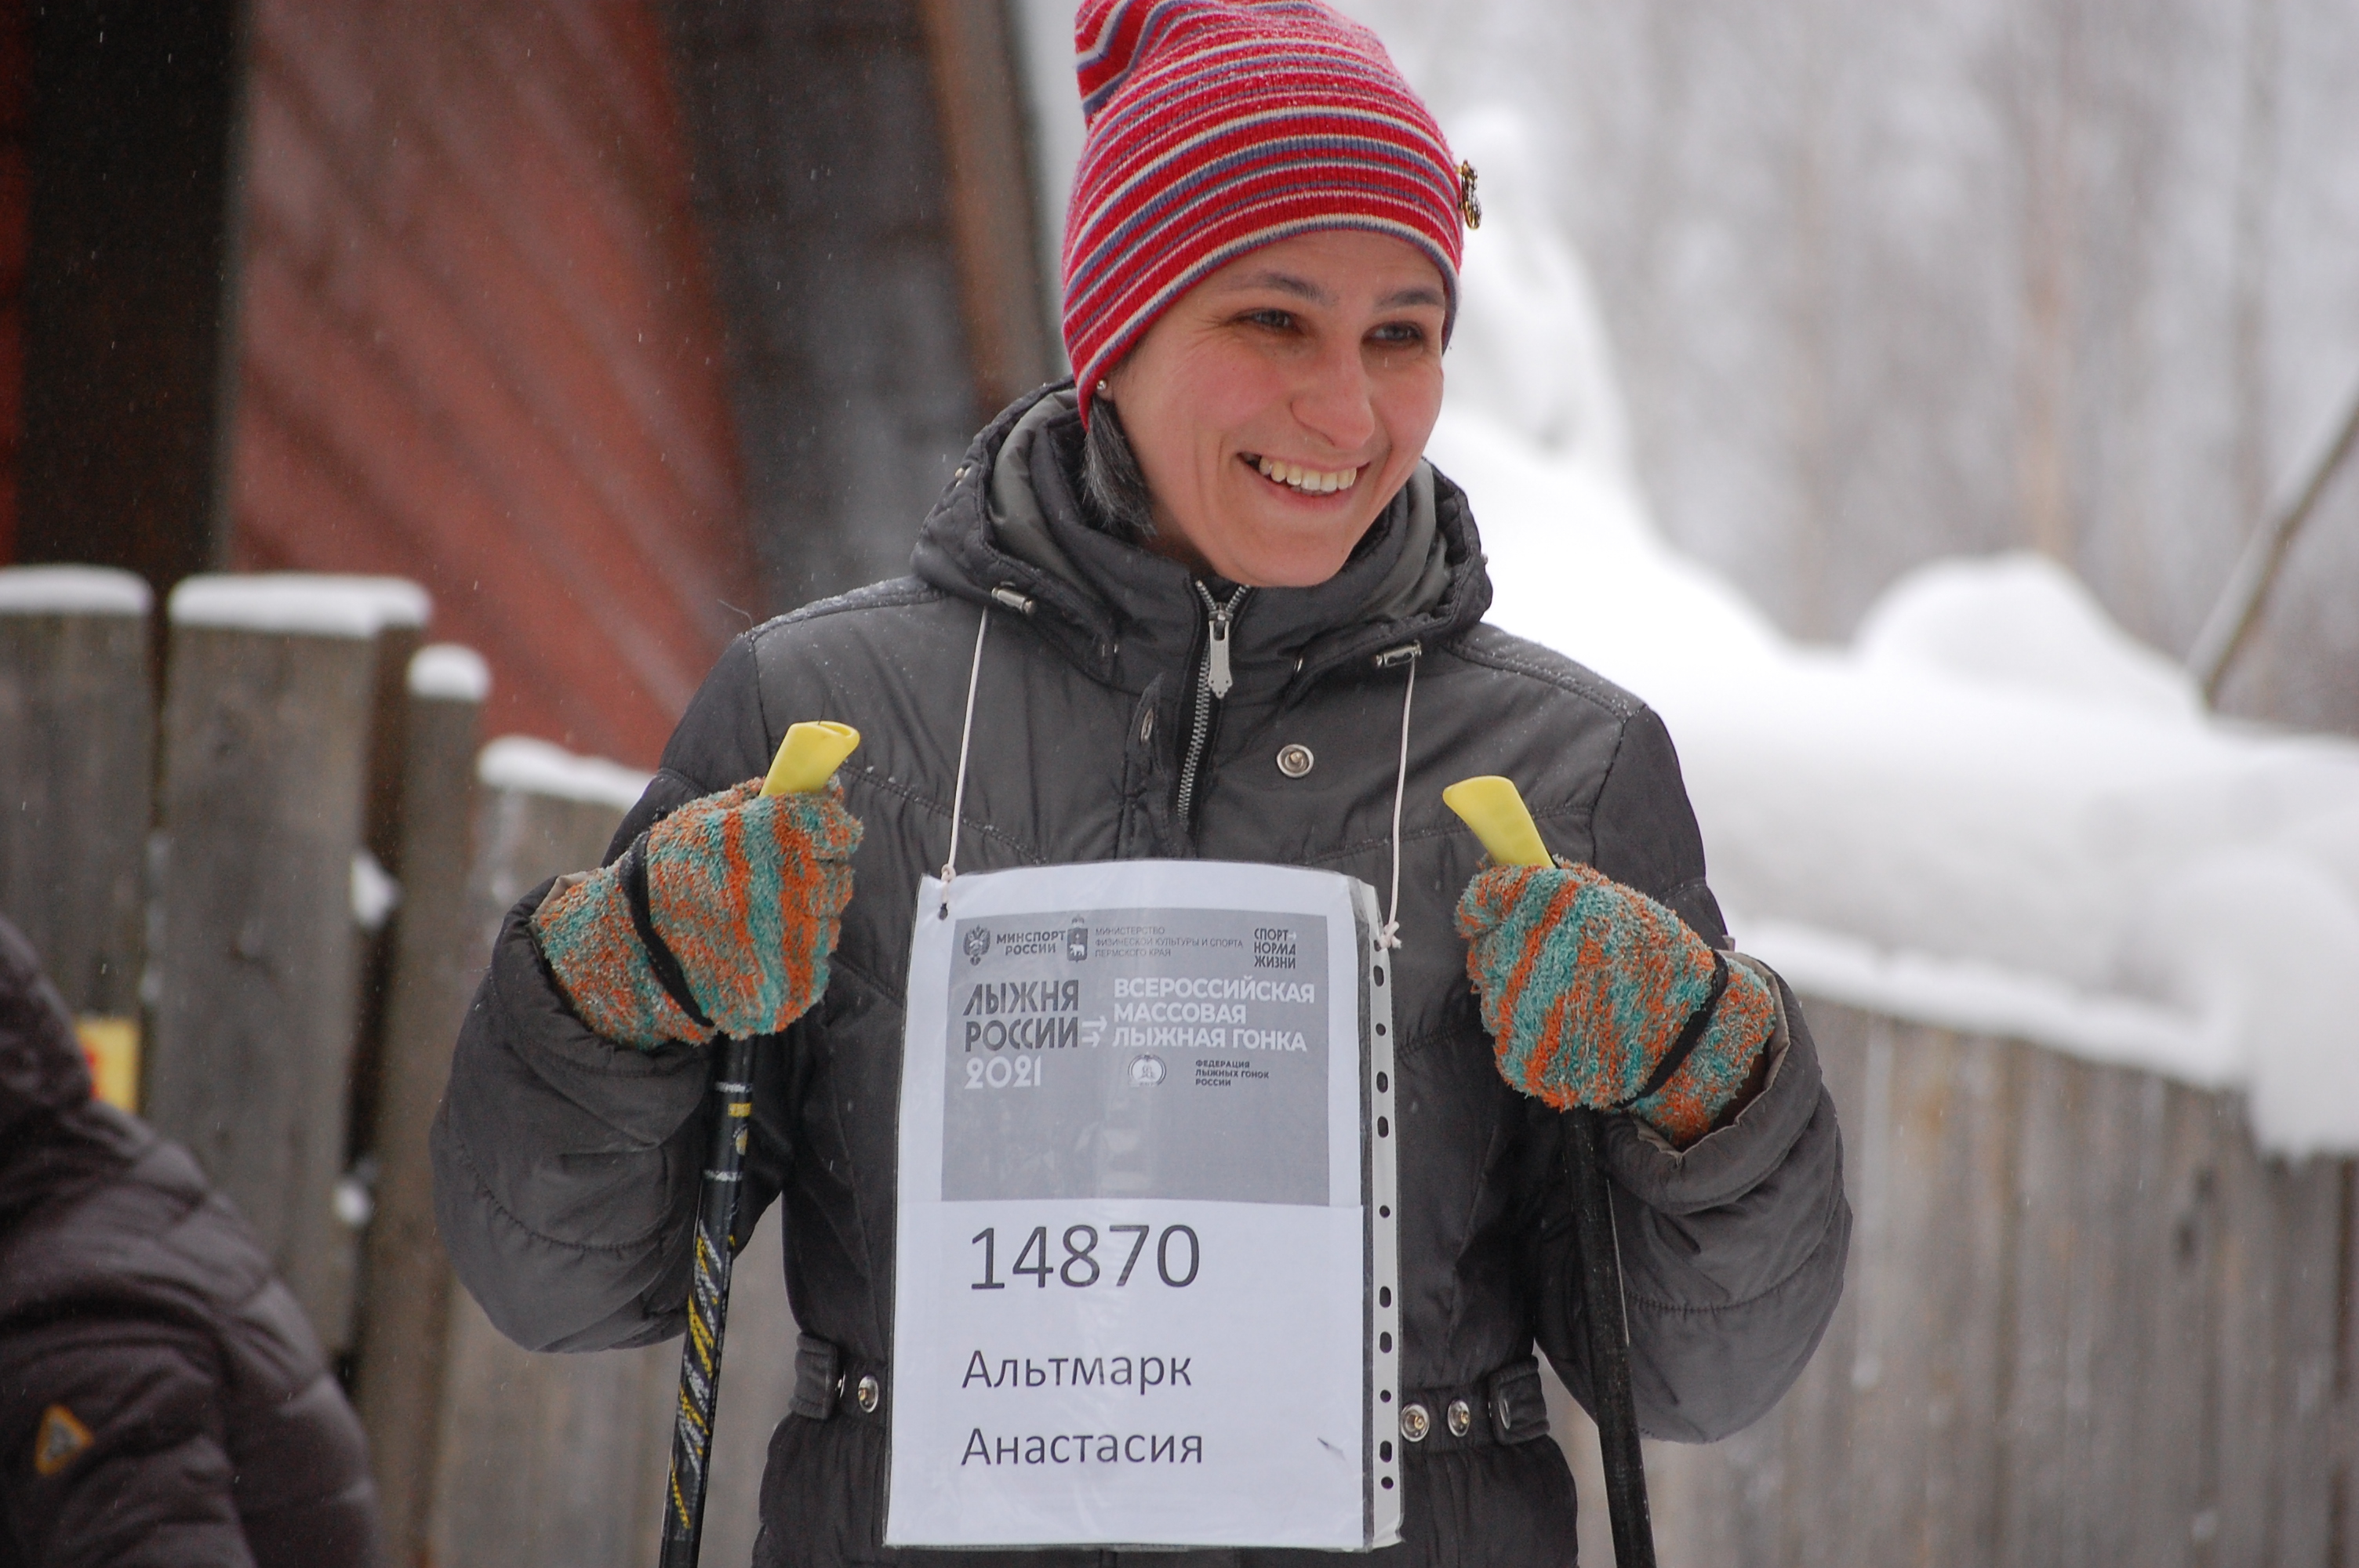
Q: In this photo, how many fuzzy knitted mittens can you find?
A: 2